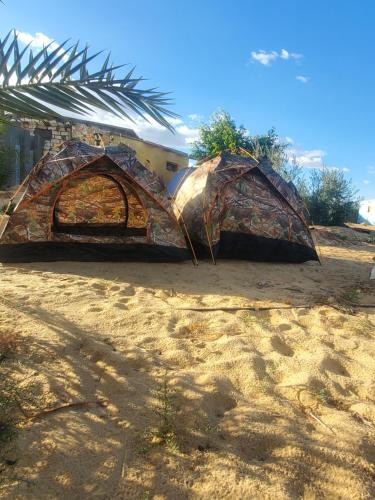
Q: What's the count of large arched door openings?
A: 1